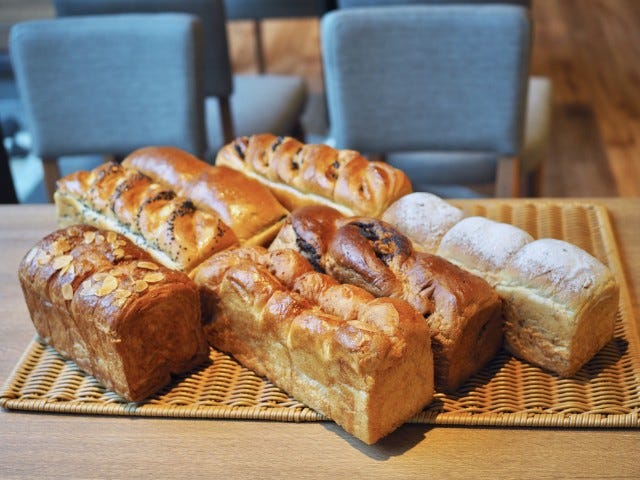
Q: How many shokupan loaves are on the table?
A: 7